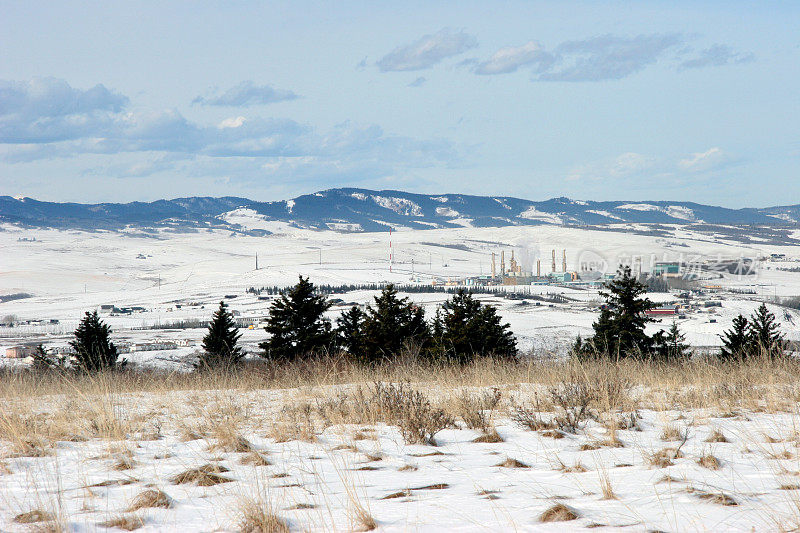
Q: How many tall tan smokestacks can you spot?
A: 6